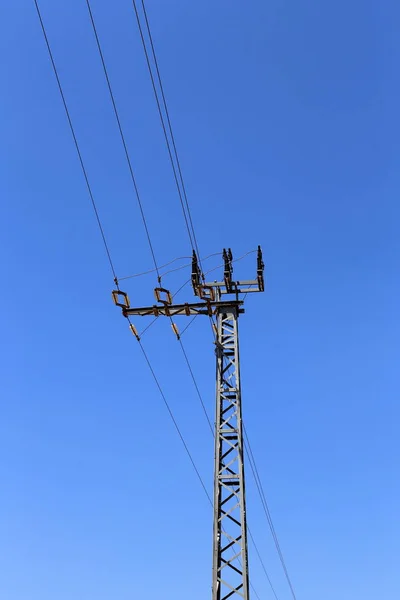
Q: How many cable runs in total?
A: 4